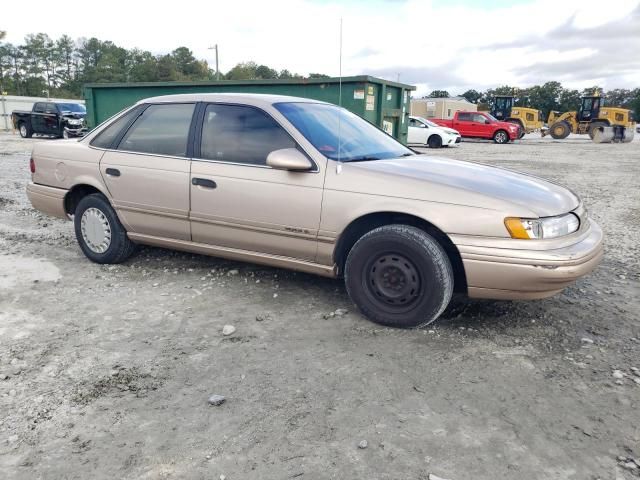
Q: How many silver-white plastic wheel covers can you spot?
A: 1